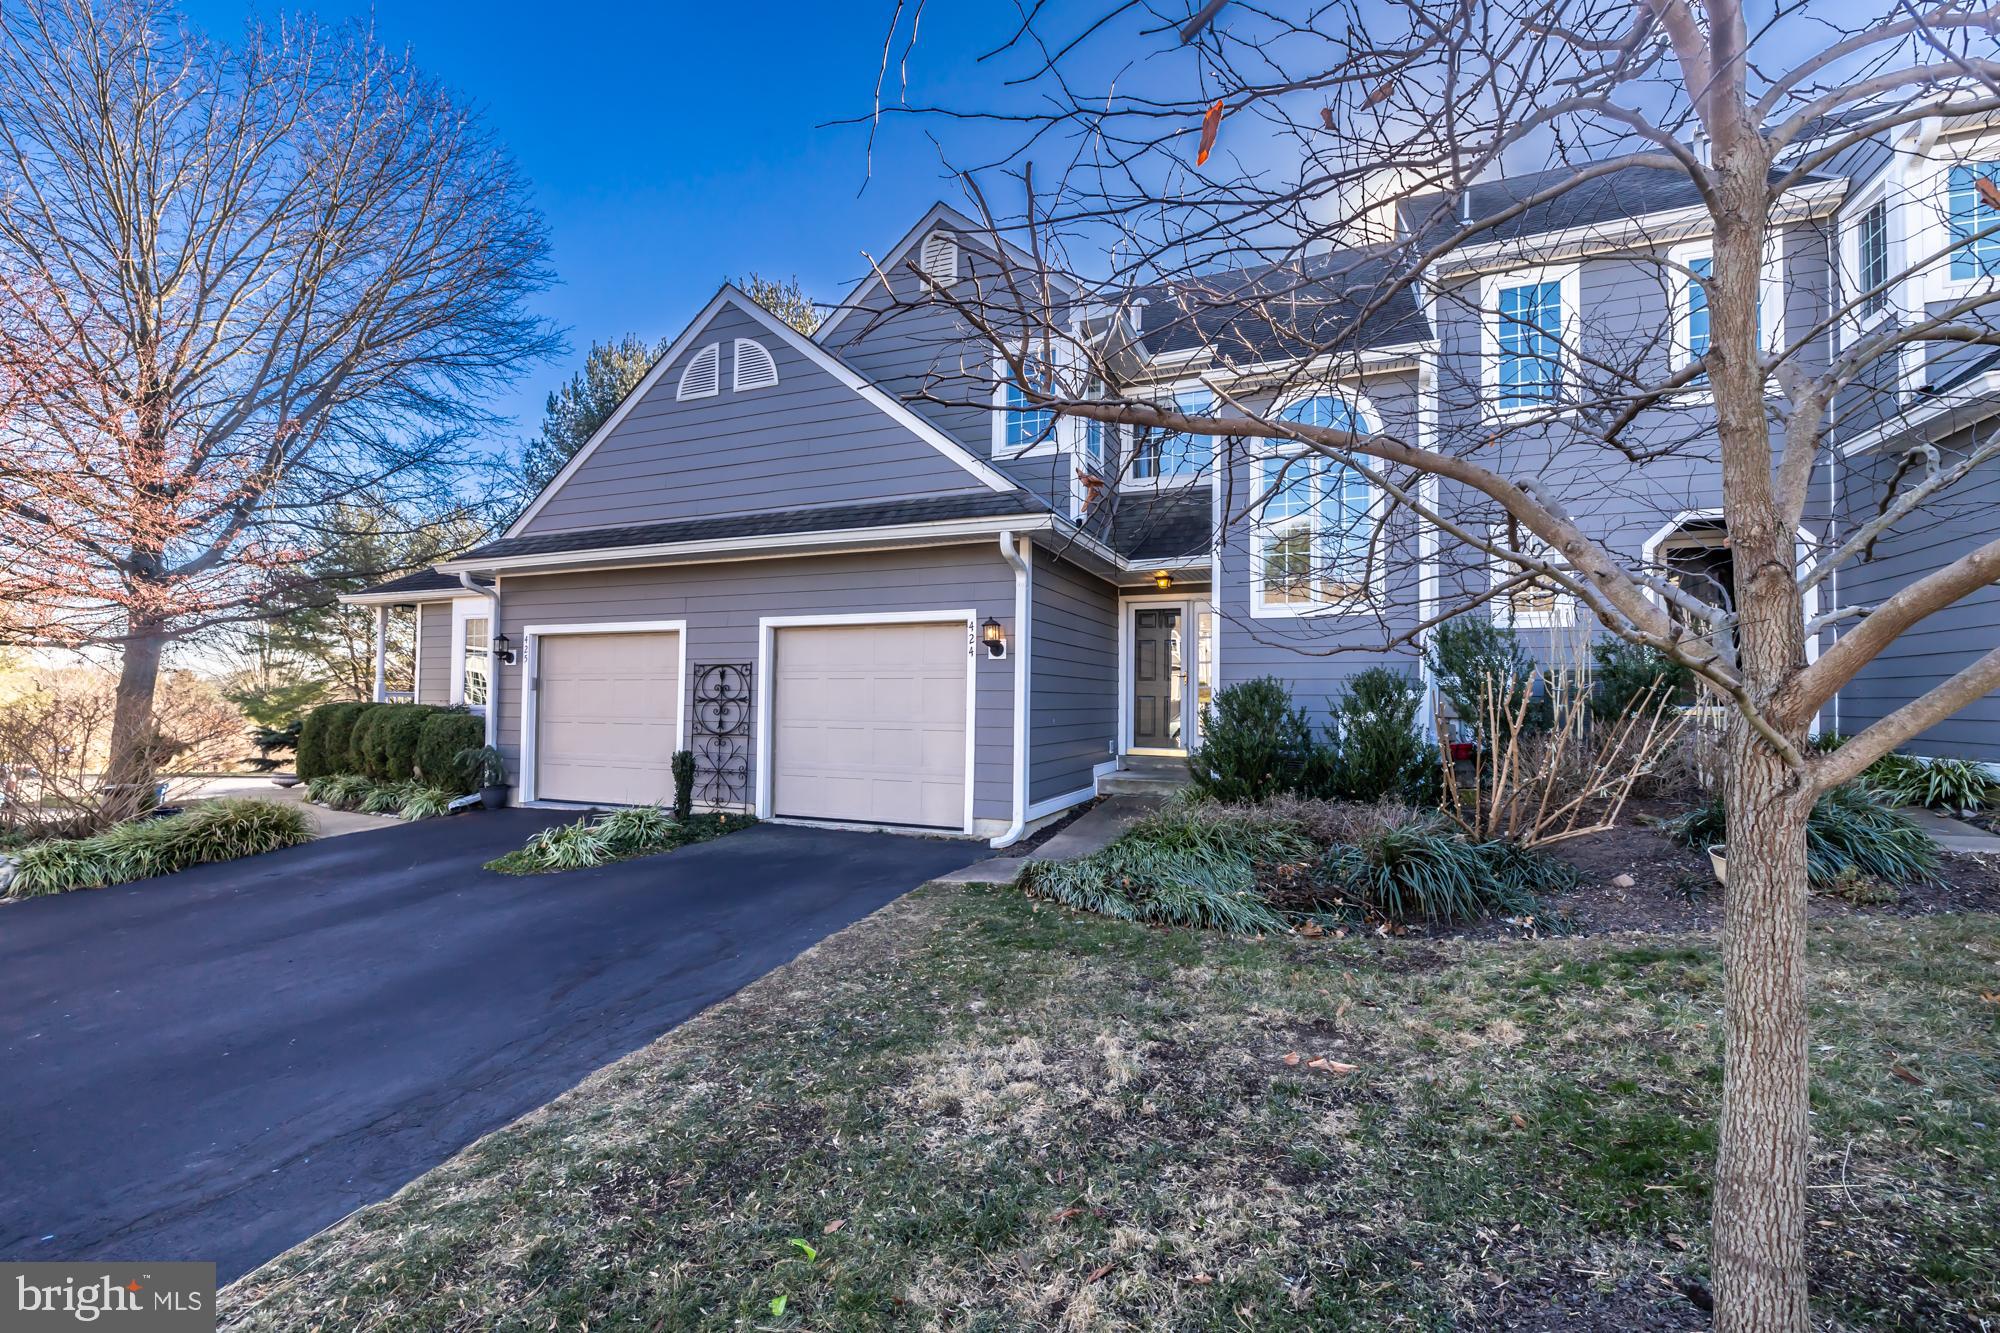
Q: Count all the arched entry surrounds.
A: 1